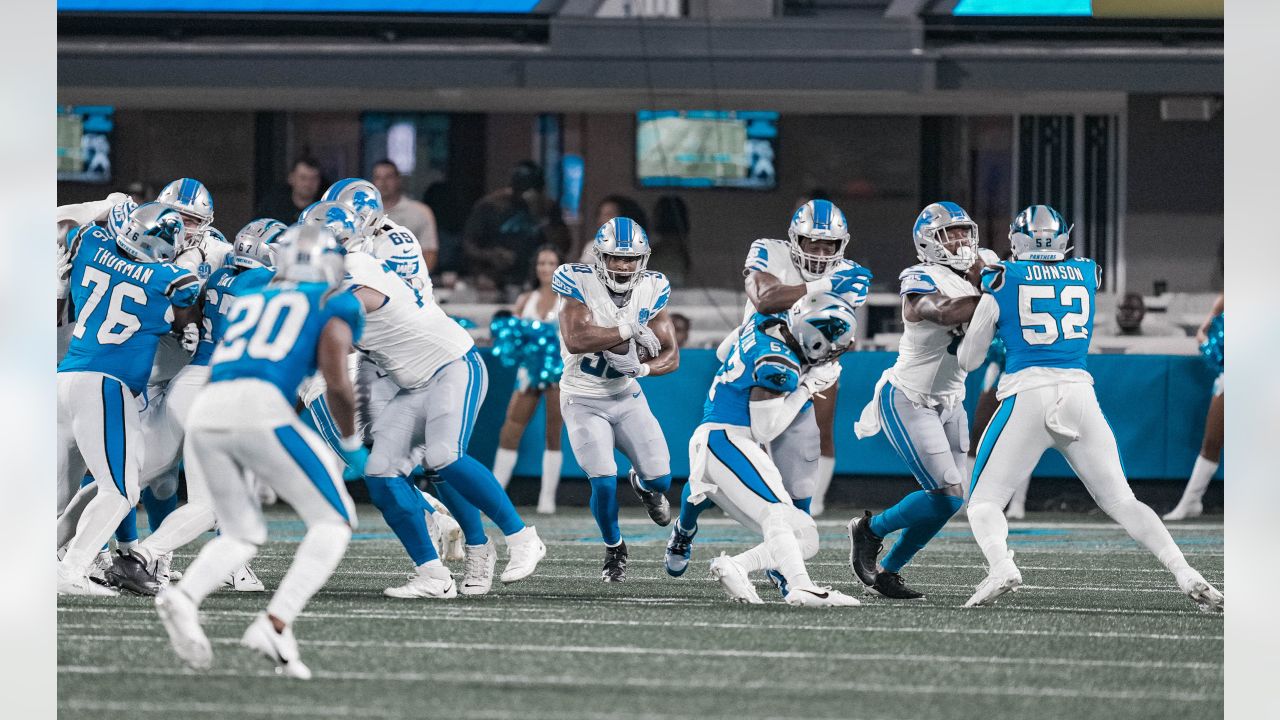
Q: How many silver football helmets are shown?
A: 11